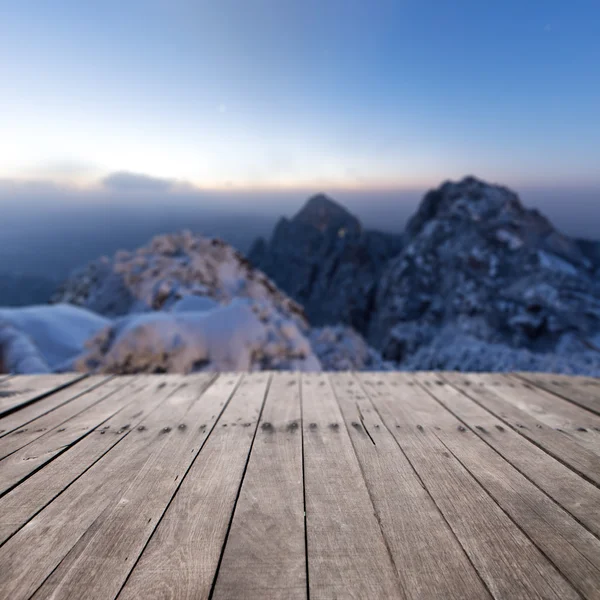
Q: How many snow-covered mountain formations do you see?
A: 3